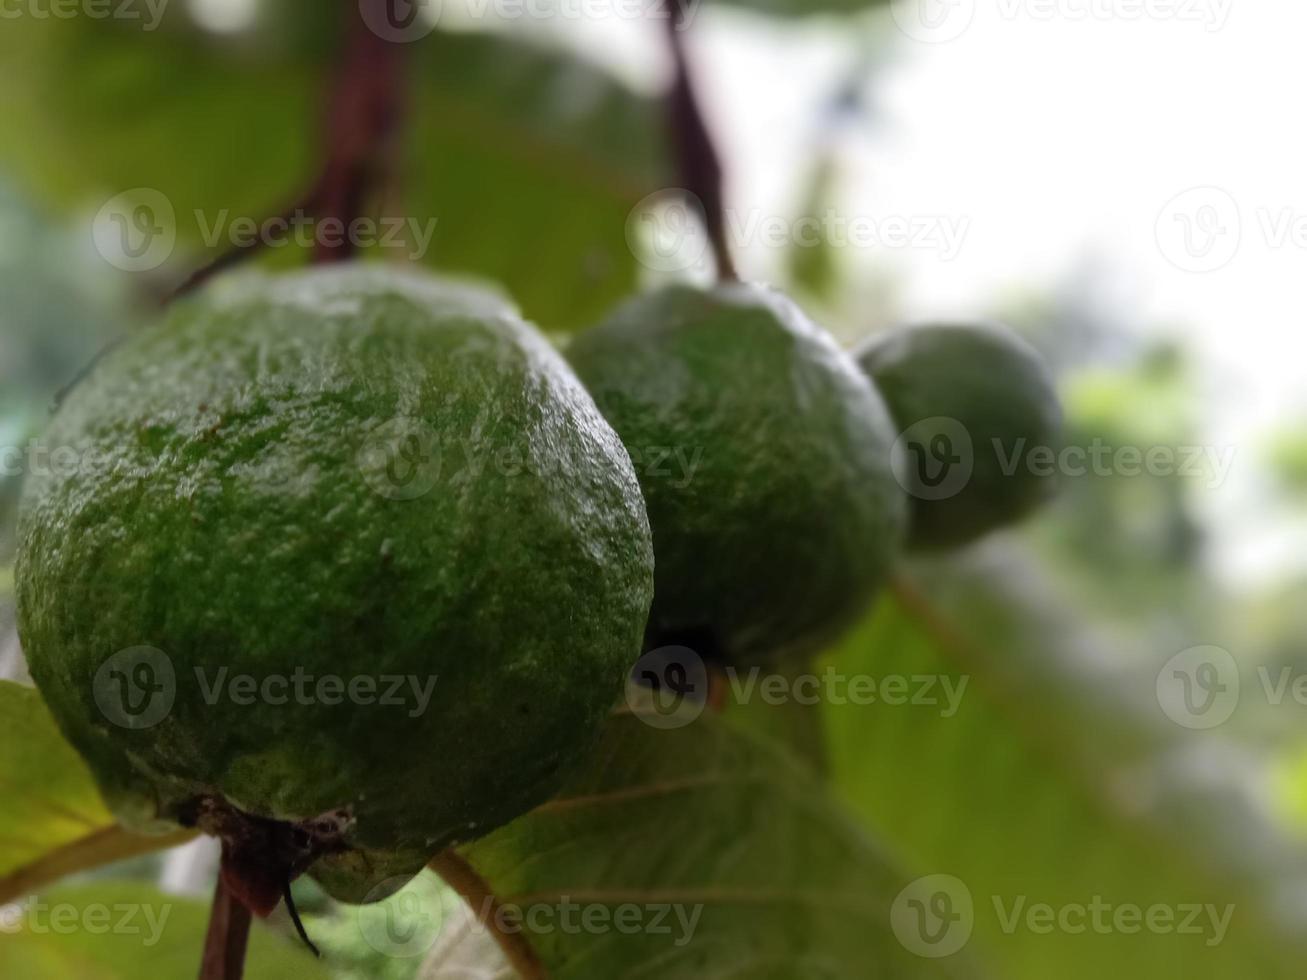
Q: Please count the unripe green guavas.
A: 3